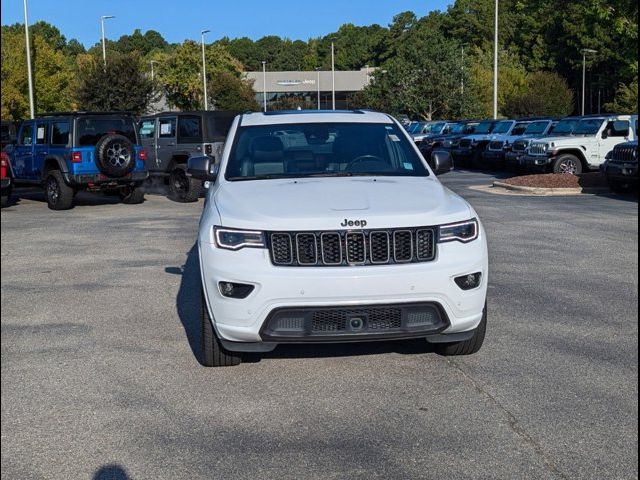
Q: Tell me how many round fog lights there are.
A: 2